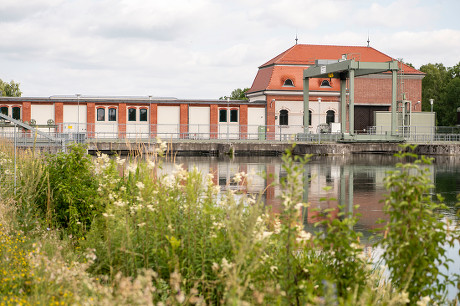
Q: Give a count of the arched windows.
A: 13